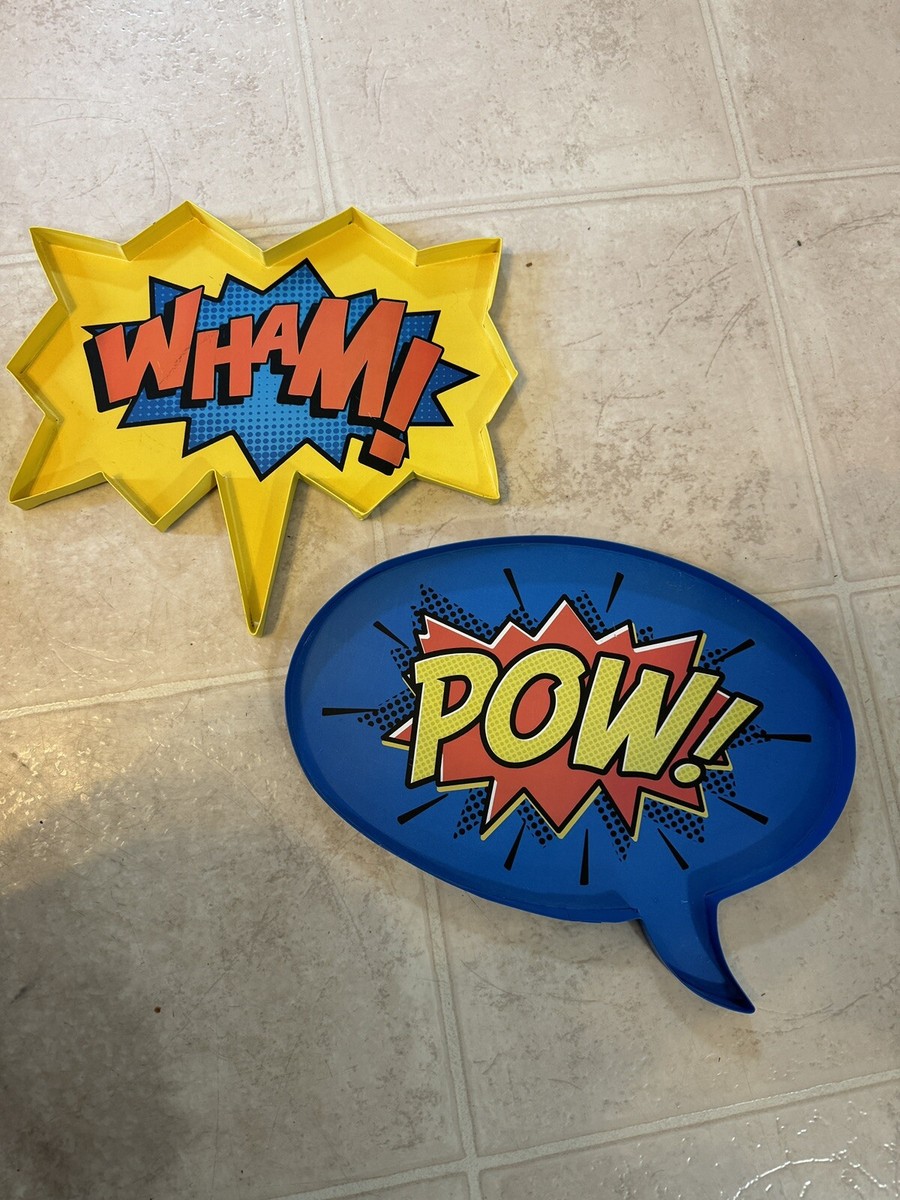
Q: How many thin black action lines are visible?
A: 11